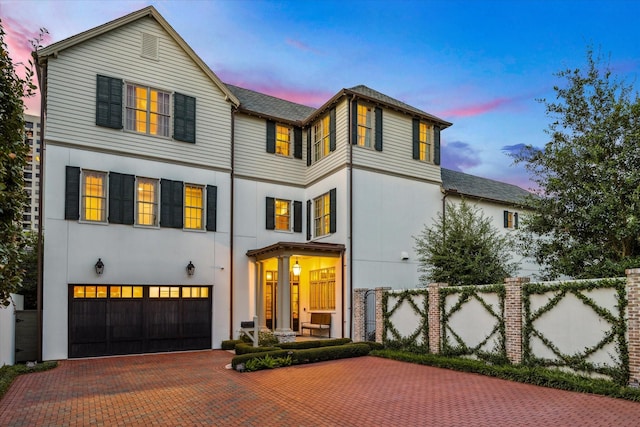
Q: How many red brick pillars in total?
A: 5